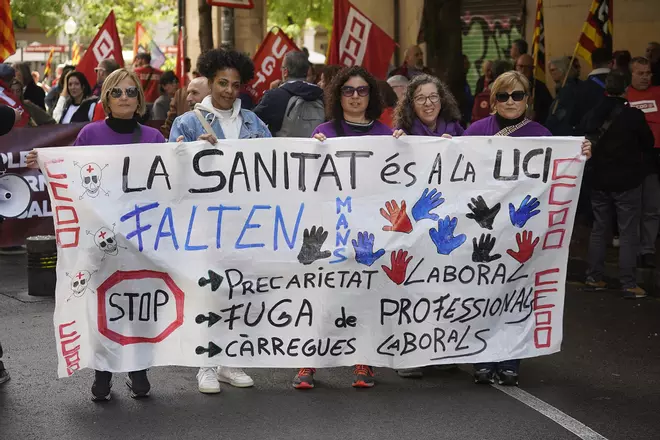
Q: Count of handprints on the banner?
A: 10